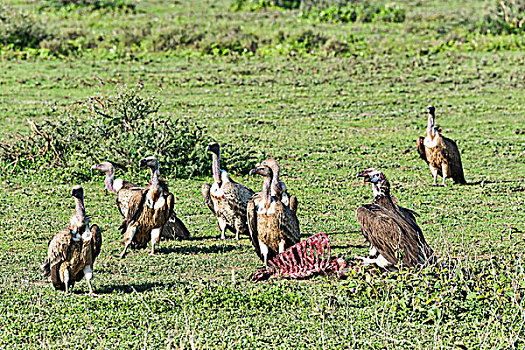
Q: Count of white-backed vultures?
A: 7